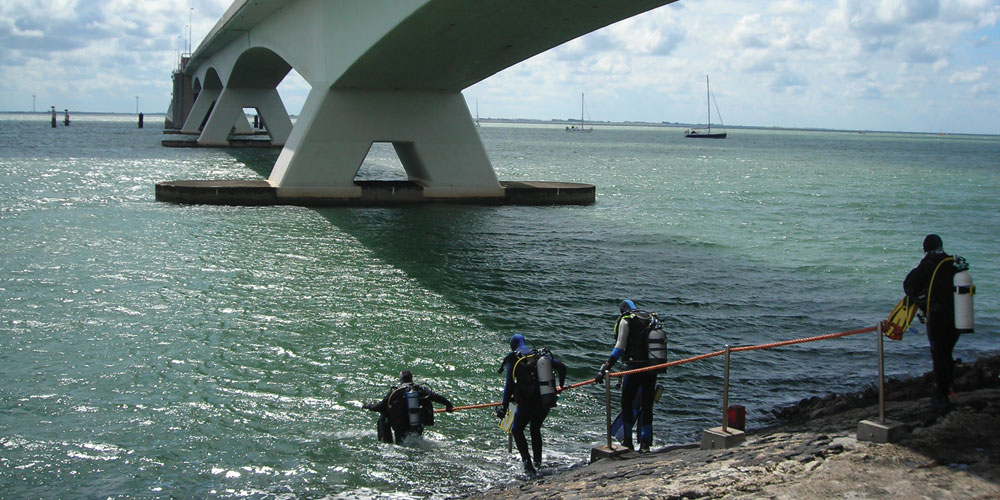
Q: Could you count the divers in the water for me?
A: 1